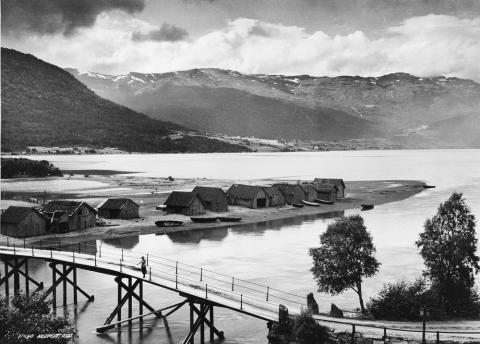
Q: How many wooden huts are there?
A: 11